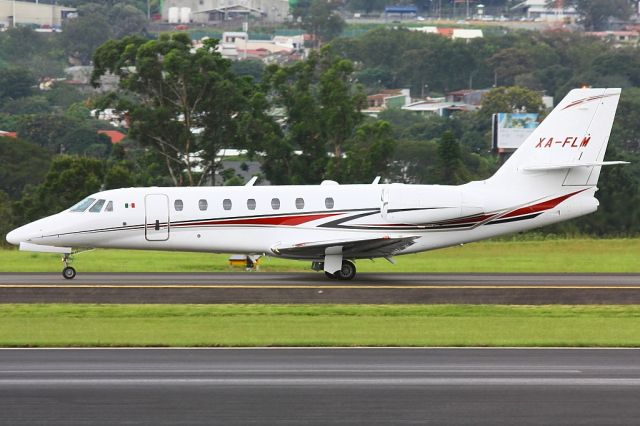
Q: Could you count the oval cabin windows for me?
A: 7